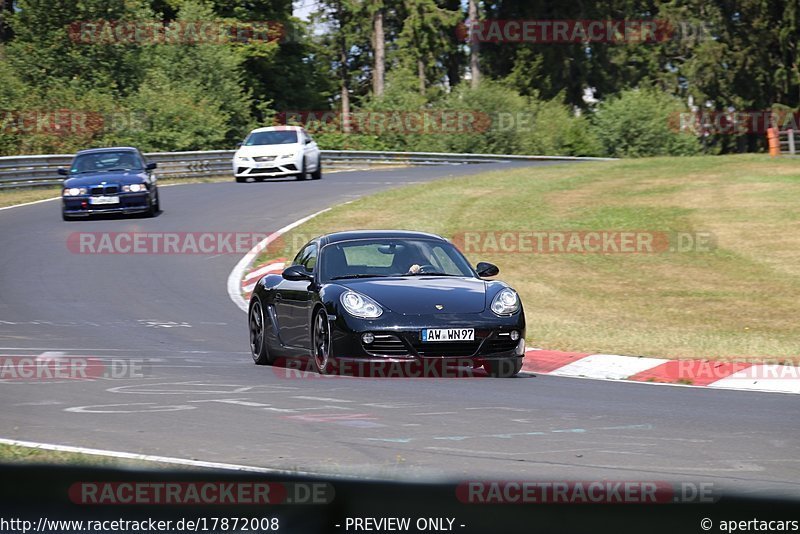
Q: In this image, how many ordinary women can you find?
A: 0